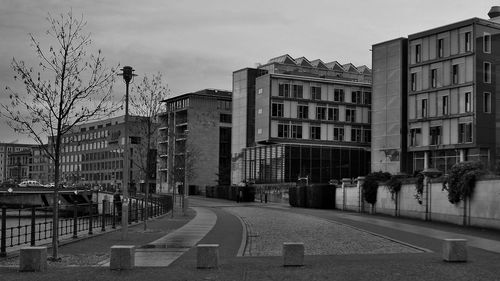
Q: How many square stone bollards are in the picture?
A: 5